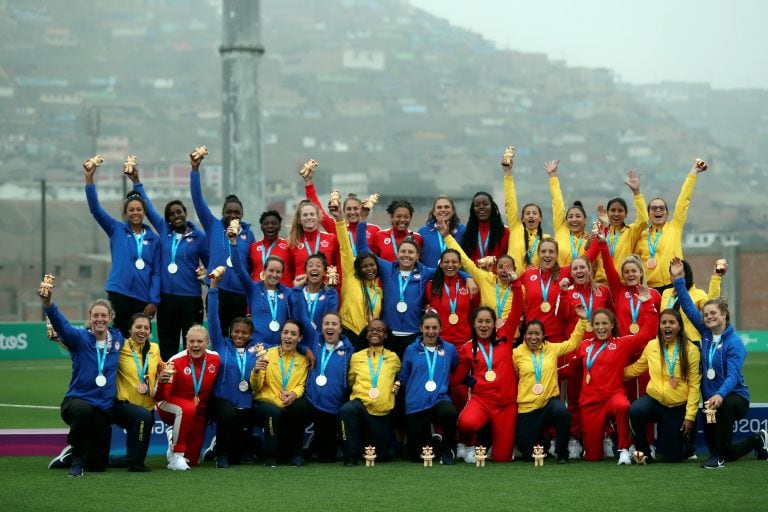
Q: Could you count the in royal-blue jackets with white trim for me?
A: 12